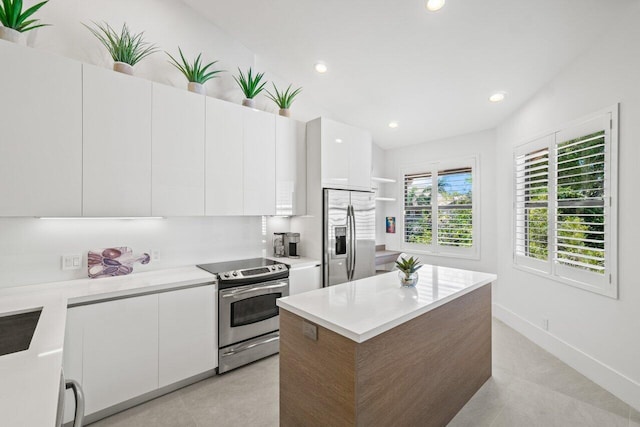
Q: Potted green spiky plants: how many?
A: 6